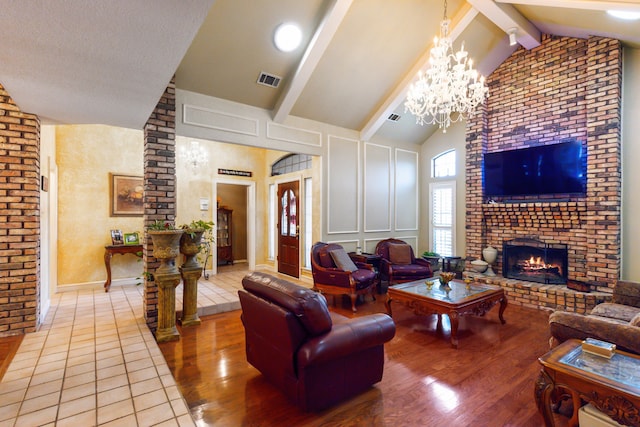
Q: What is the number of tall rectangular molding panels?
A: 3